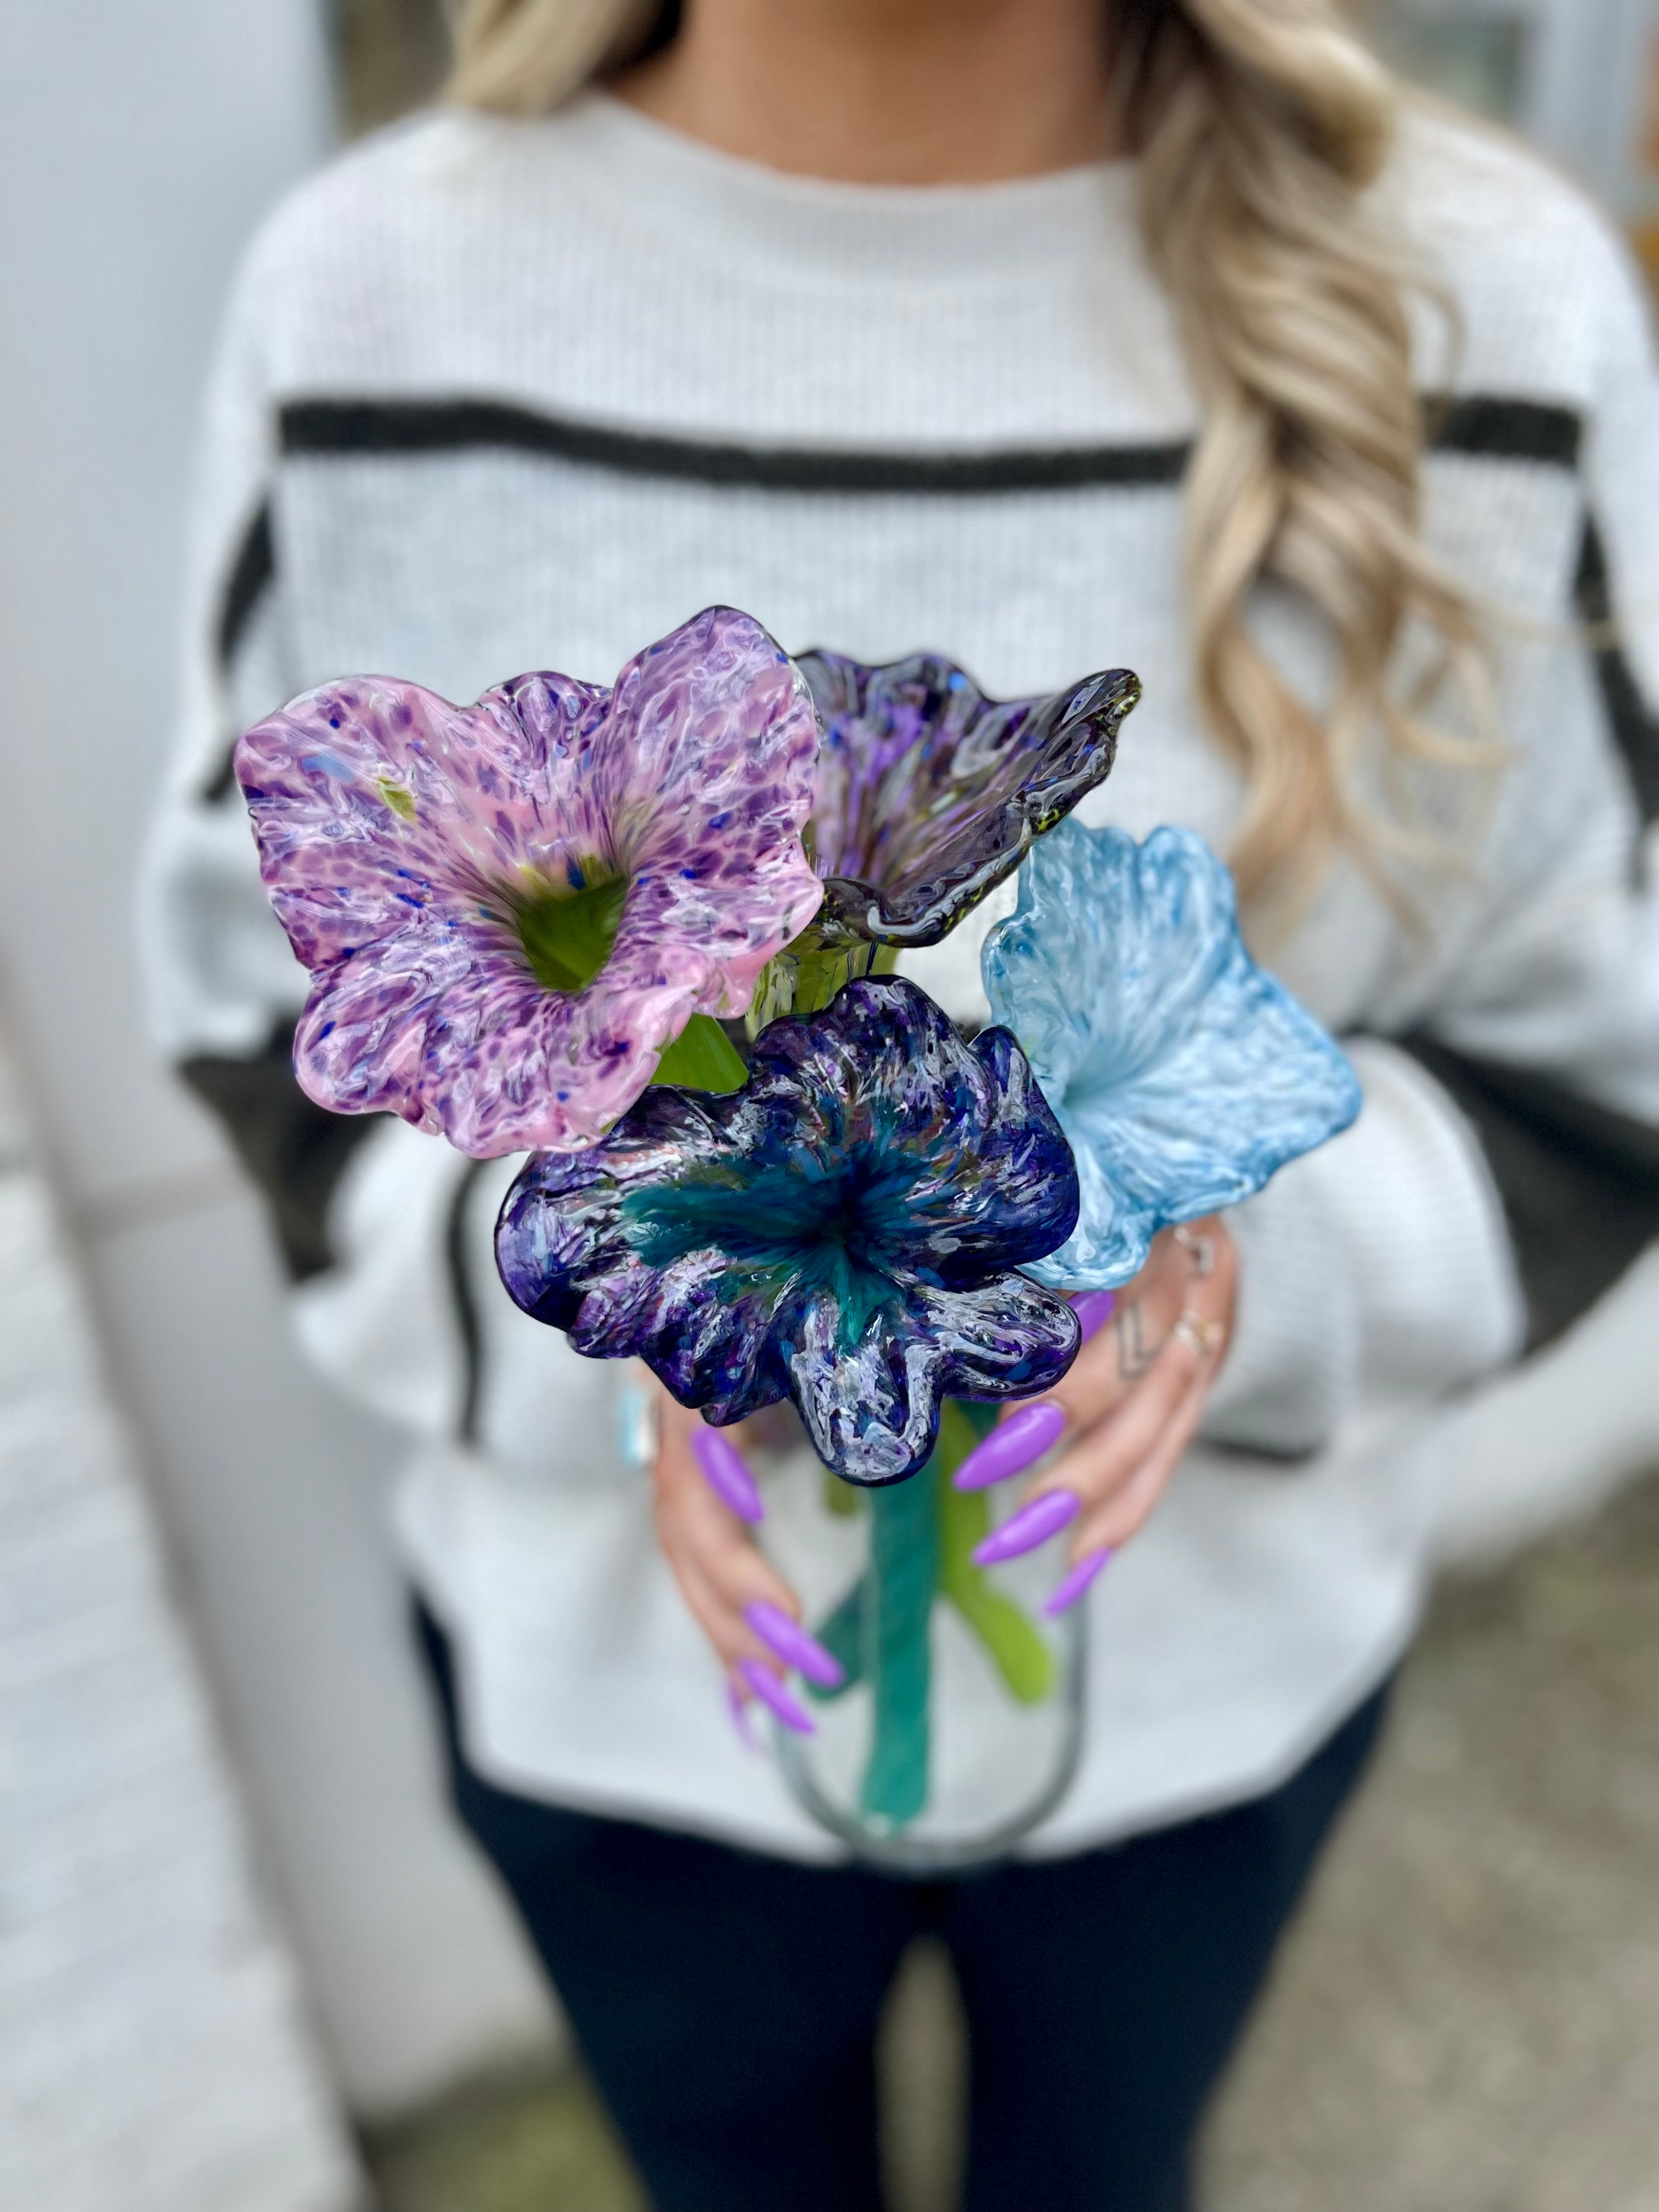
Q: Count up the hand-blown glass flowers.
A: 4